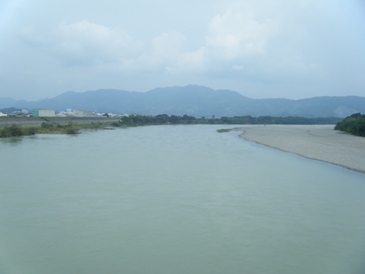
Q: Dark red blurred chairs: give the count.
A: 0